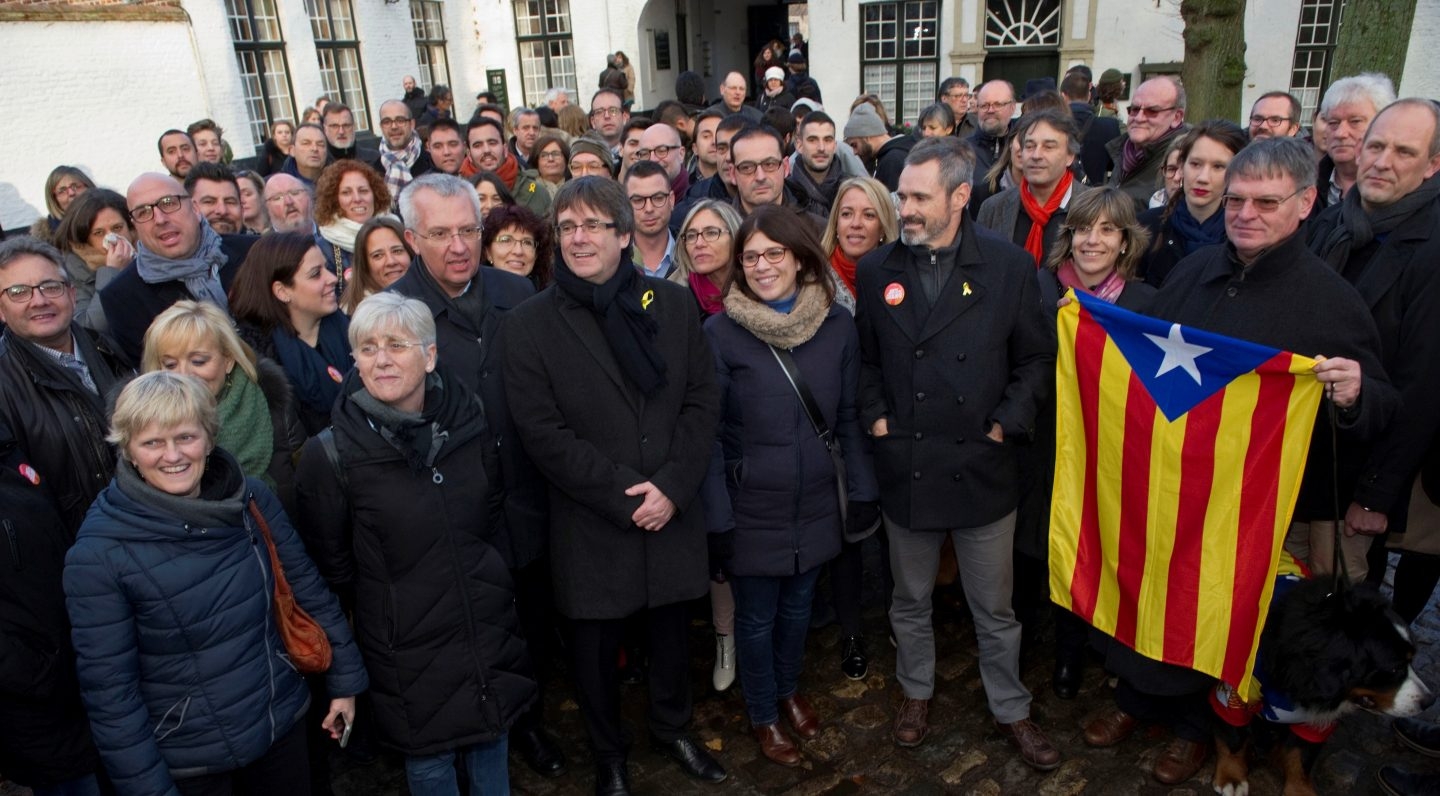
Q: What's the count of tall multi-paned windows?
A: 6